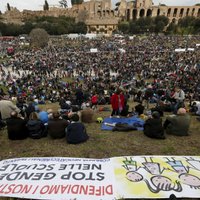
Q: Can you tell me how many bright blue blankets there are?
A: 1